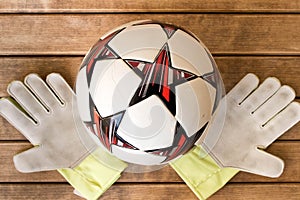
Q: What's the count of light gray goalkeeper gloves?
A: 2